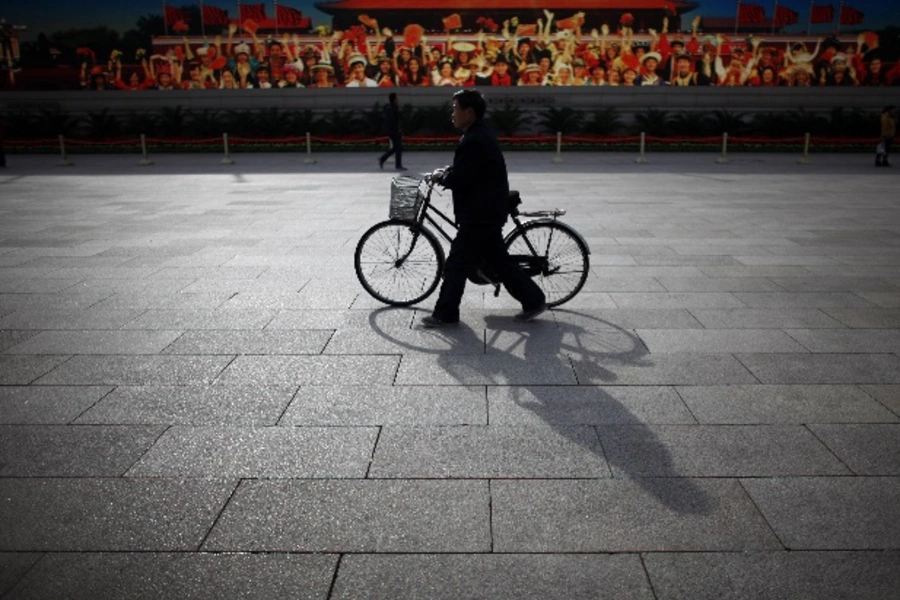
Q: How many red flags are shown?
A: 8